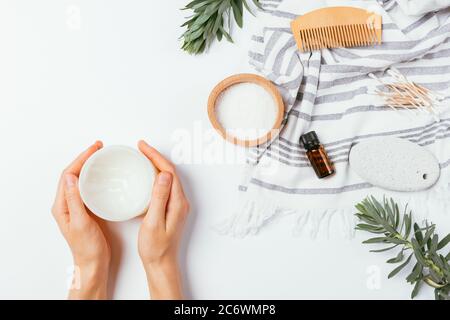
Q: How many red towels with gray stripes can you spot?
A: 0